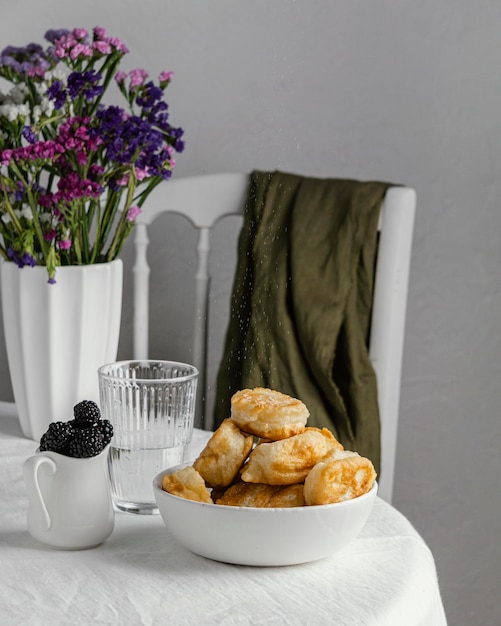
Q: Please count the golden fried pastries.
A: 6